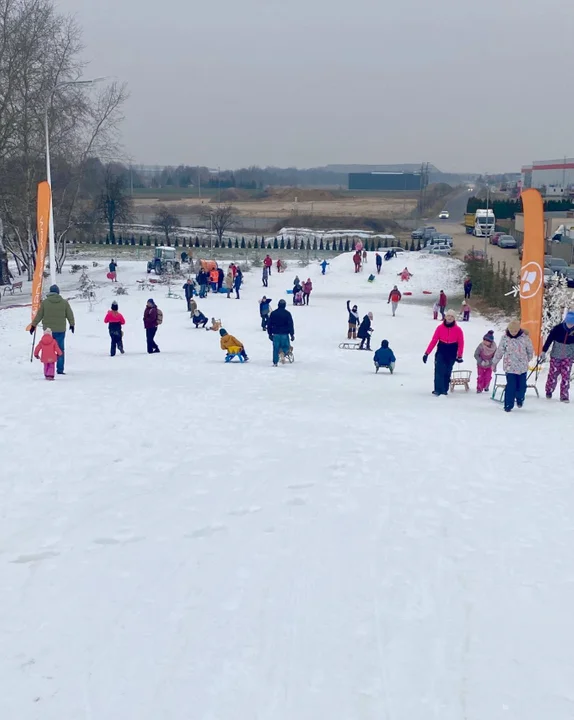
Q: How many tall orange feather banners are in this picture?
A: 2